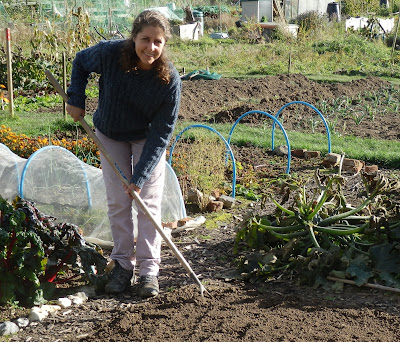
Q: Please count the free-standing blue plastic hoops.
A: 3